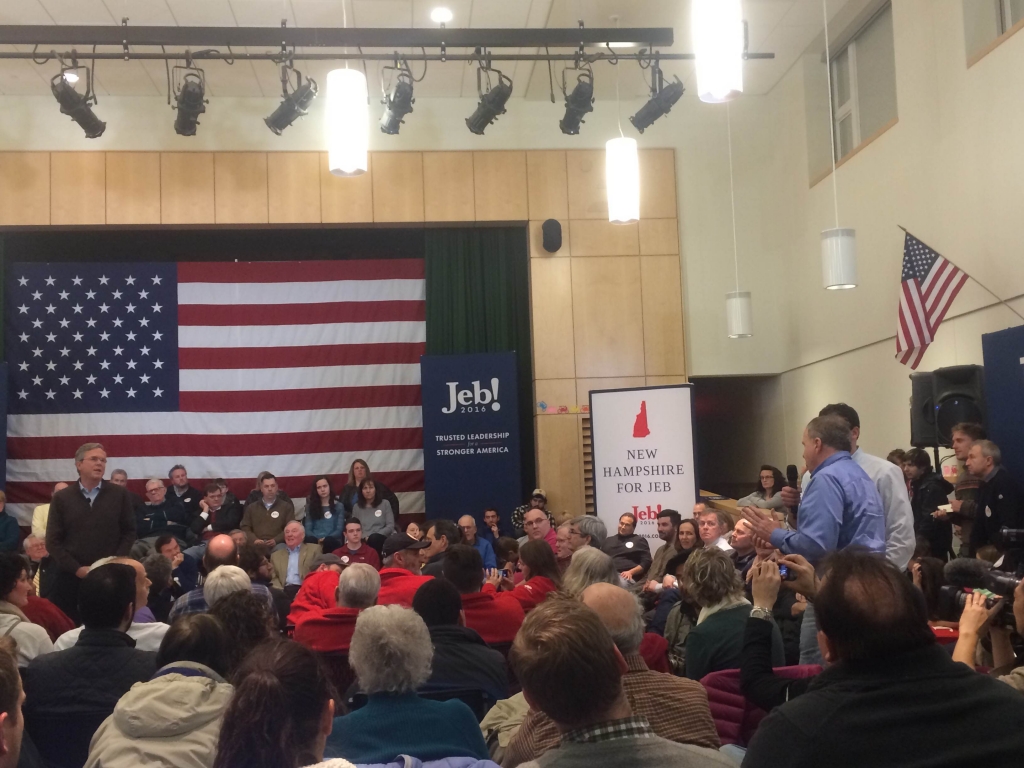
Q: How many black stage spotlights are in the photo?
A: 7